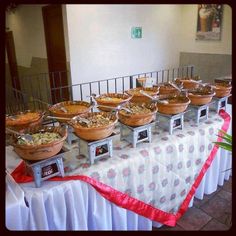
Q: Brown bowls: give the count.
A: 12